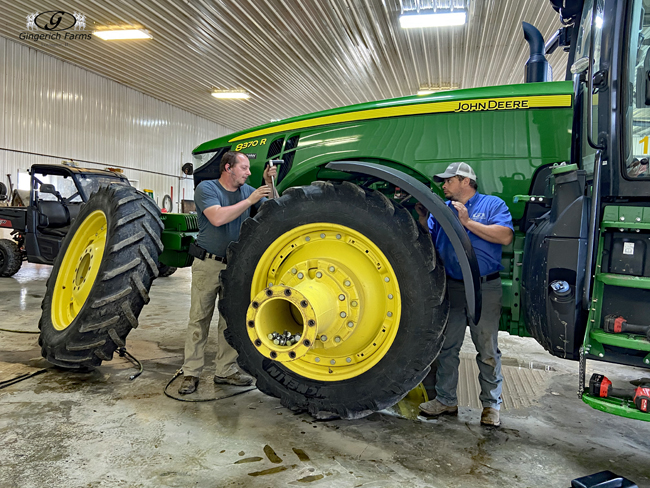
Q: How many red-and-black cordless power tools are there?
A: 2